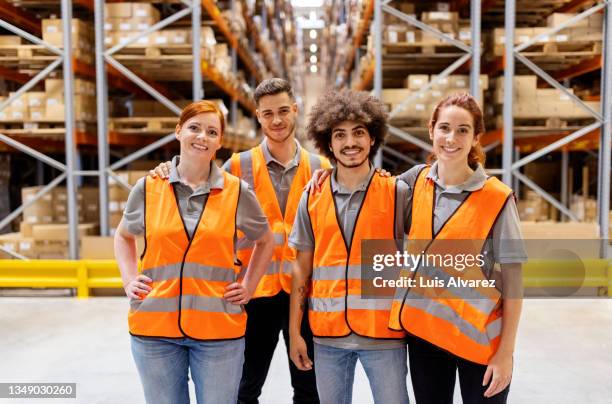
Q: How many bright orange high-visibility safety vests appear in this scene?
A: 4